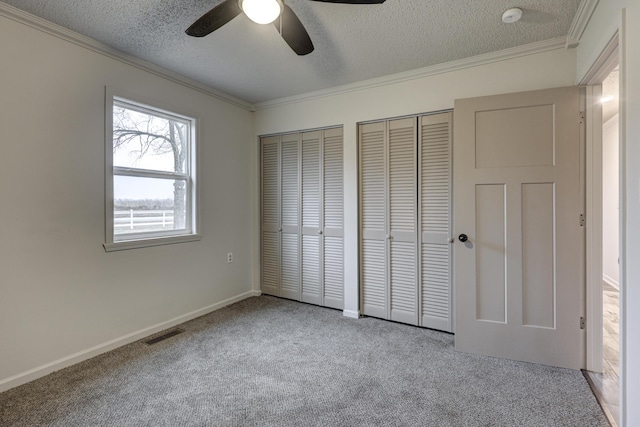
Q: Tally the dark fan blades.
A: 3